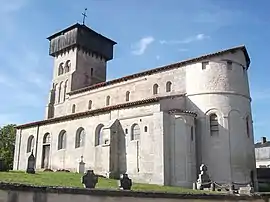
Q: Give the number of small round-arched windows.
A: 6